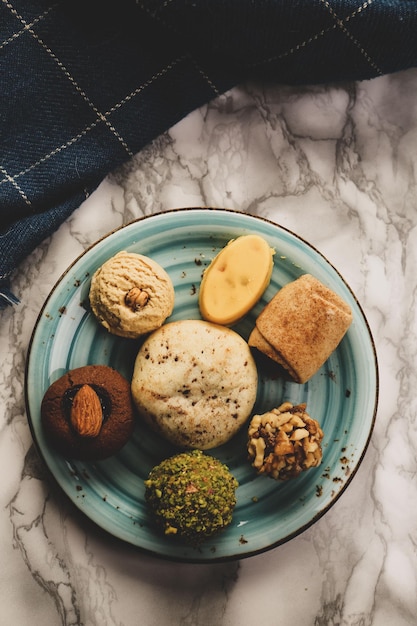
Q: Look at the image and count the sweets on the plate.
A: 7